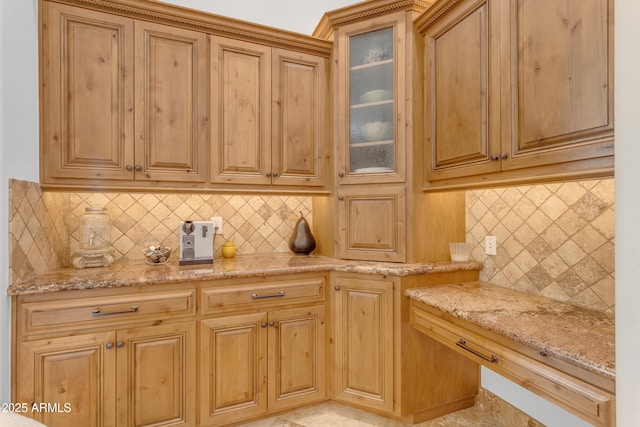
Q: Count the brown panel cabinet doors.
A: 12